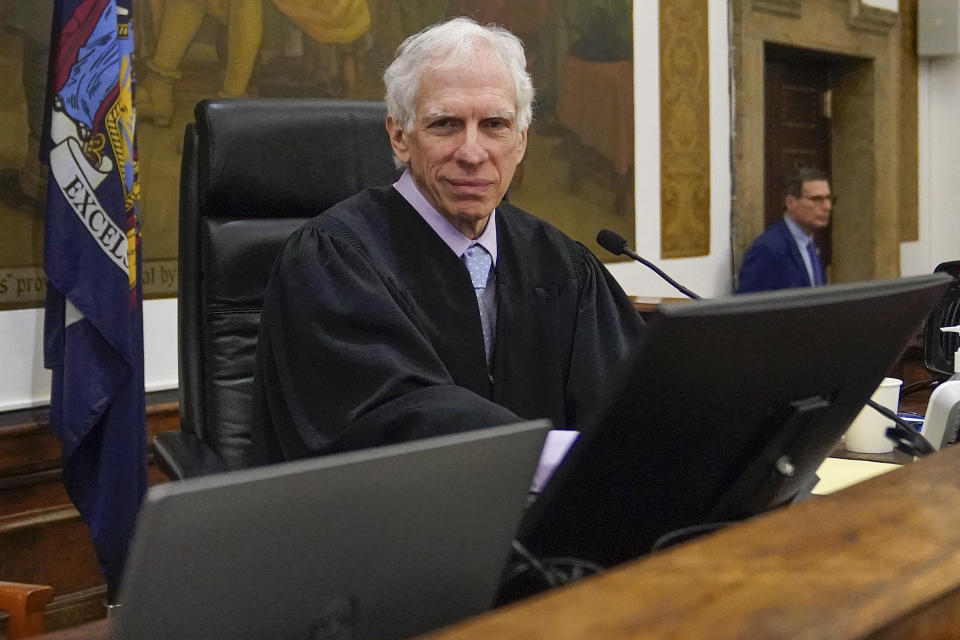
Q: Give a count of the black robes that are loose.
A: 1